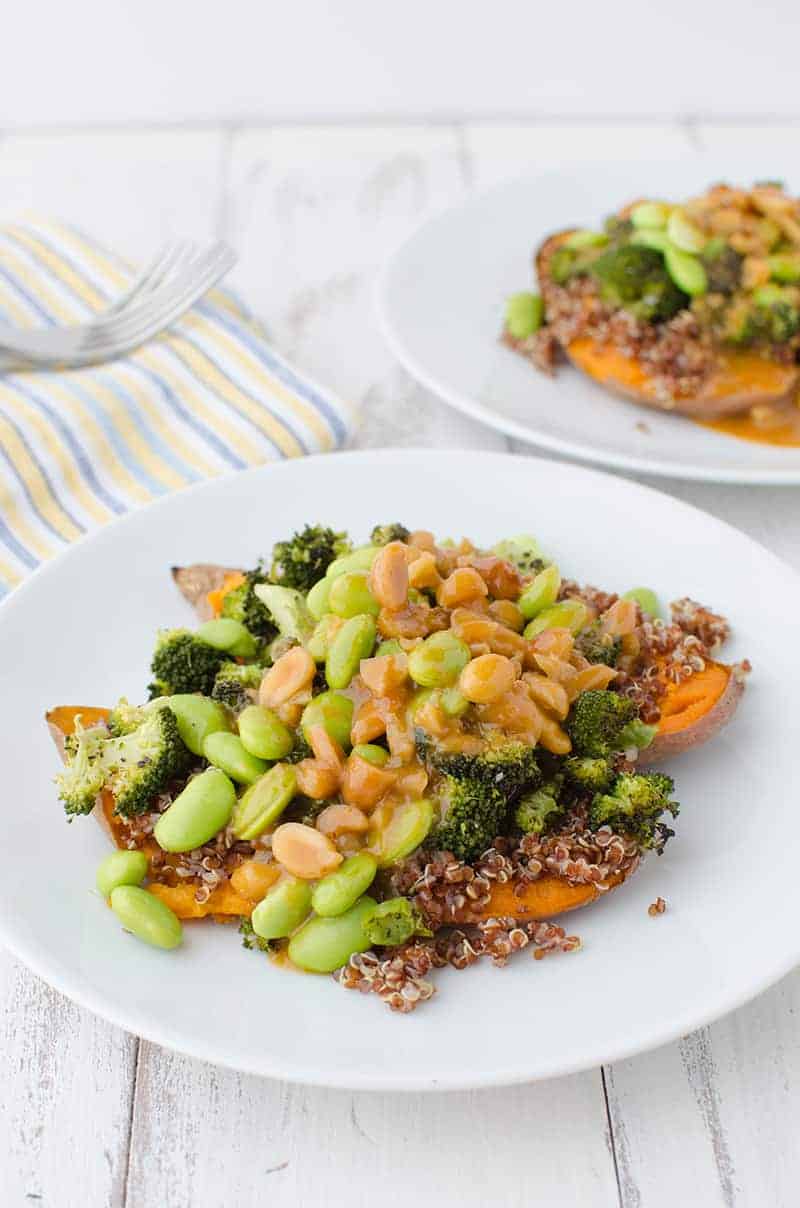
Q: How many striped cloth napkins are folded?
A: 1